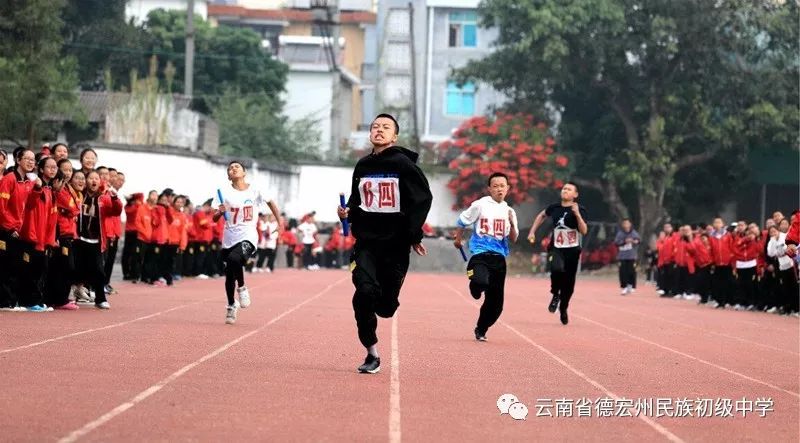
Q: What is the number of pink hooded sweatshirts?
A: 0